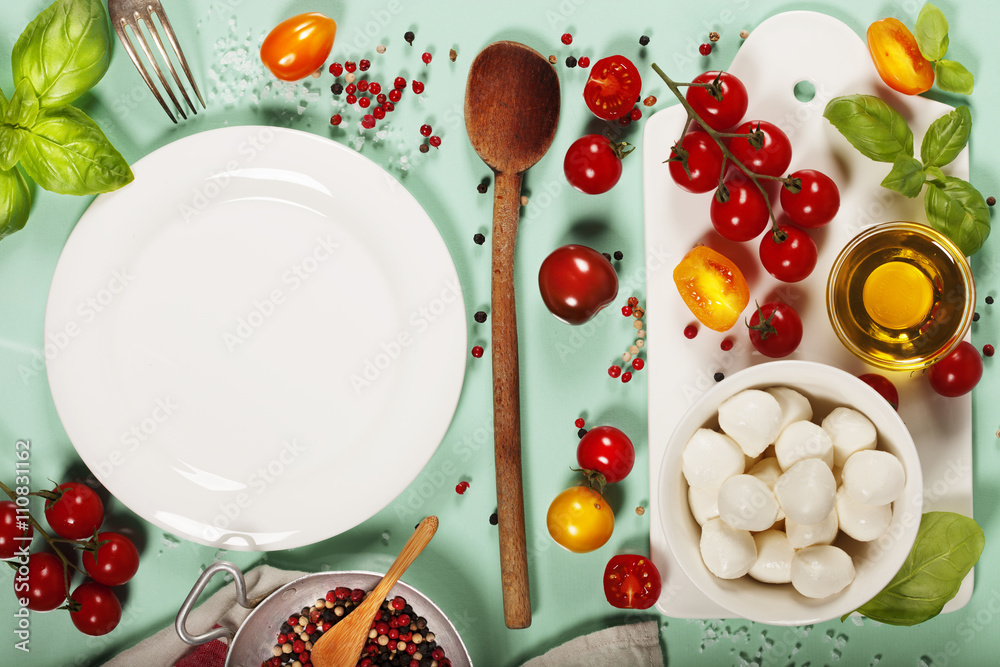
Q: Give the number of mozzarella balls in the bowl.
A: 15